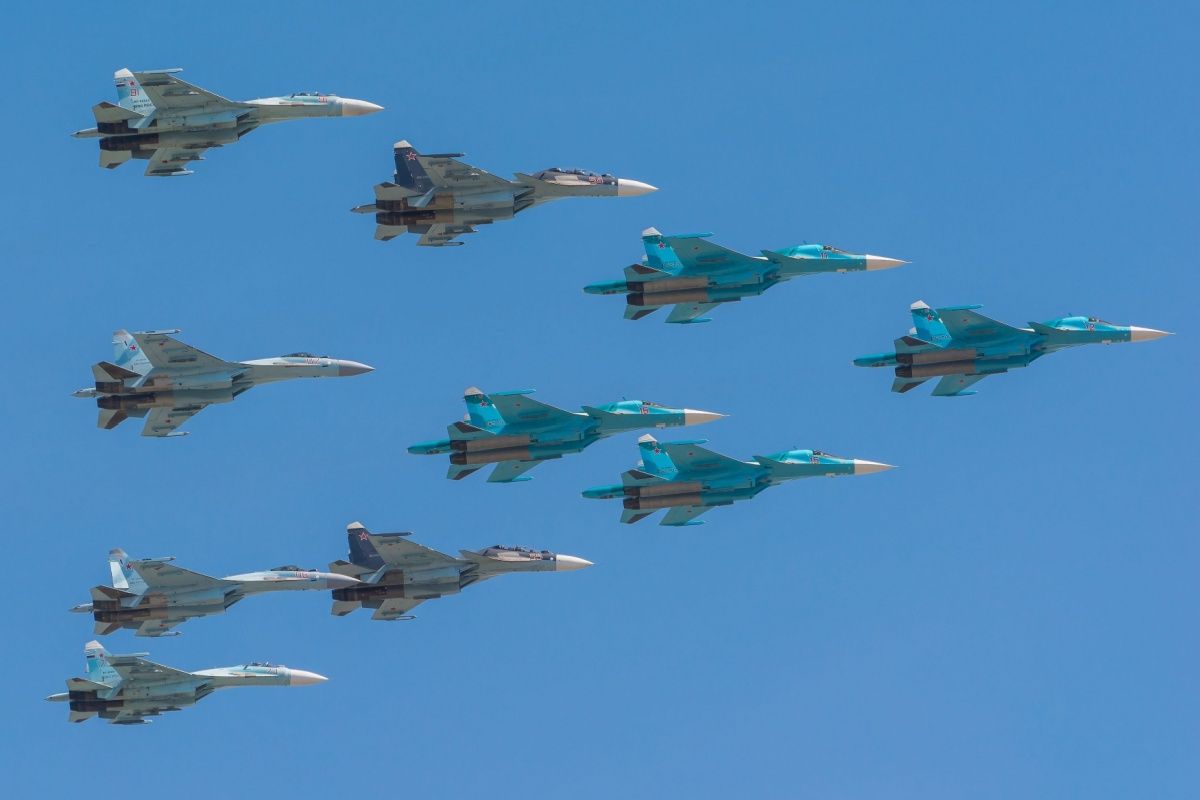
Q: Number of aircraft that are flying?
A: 10